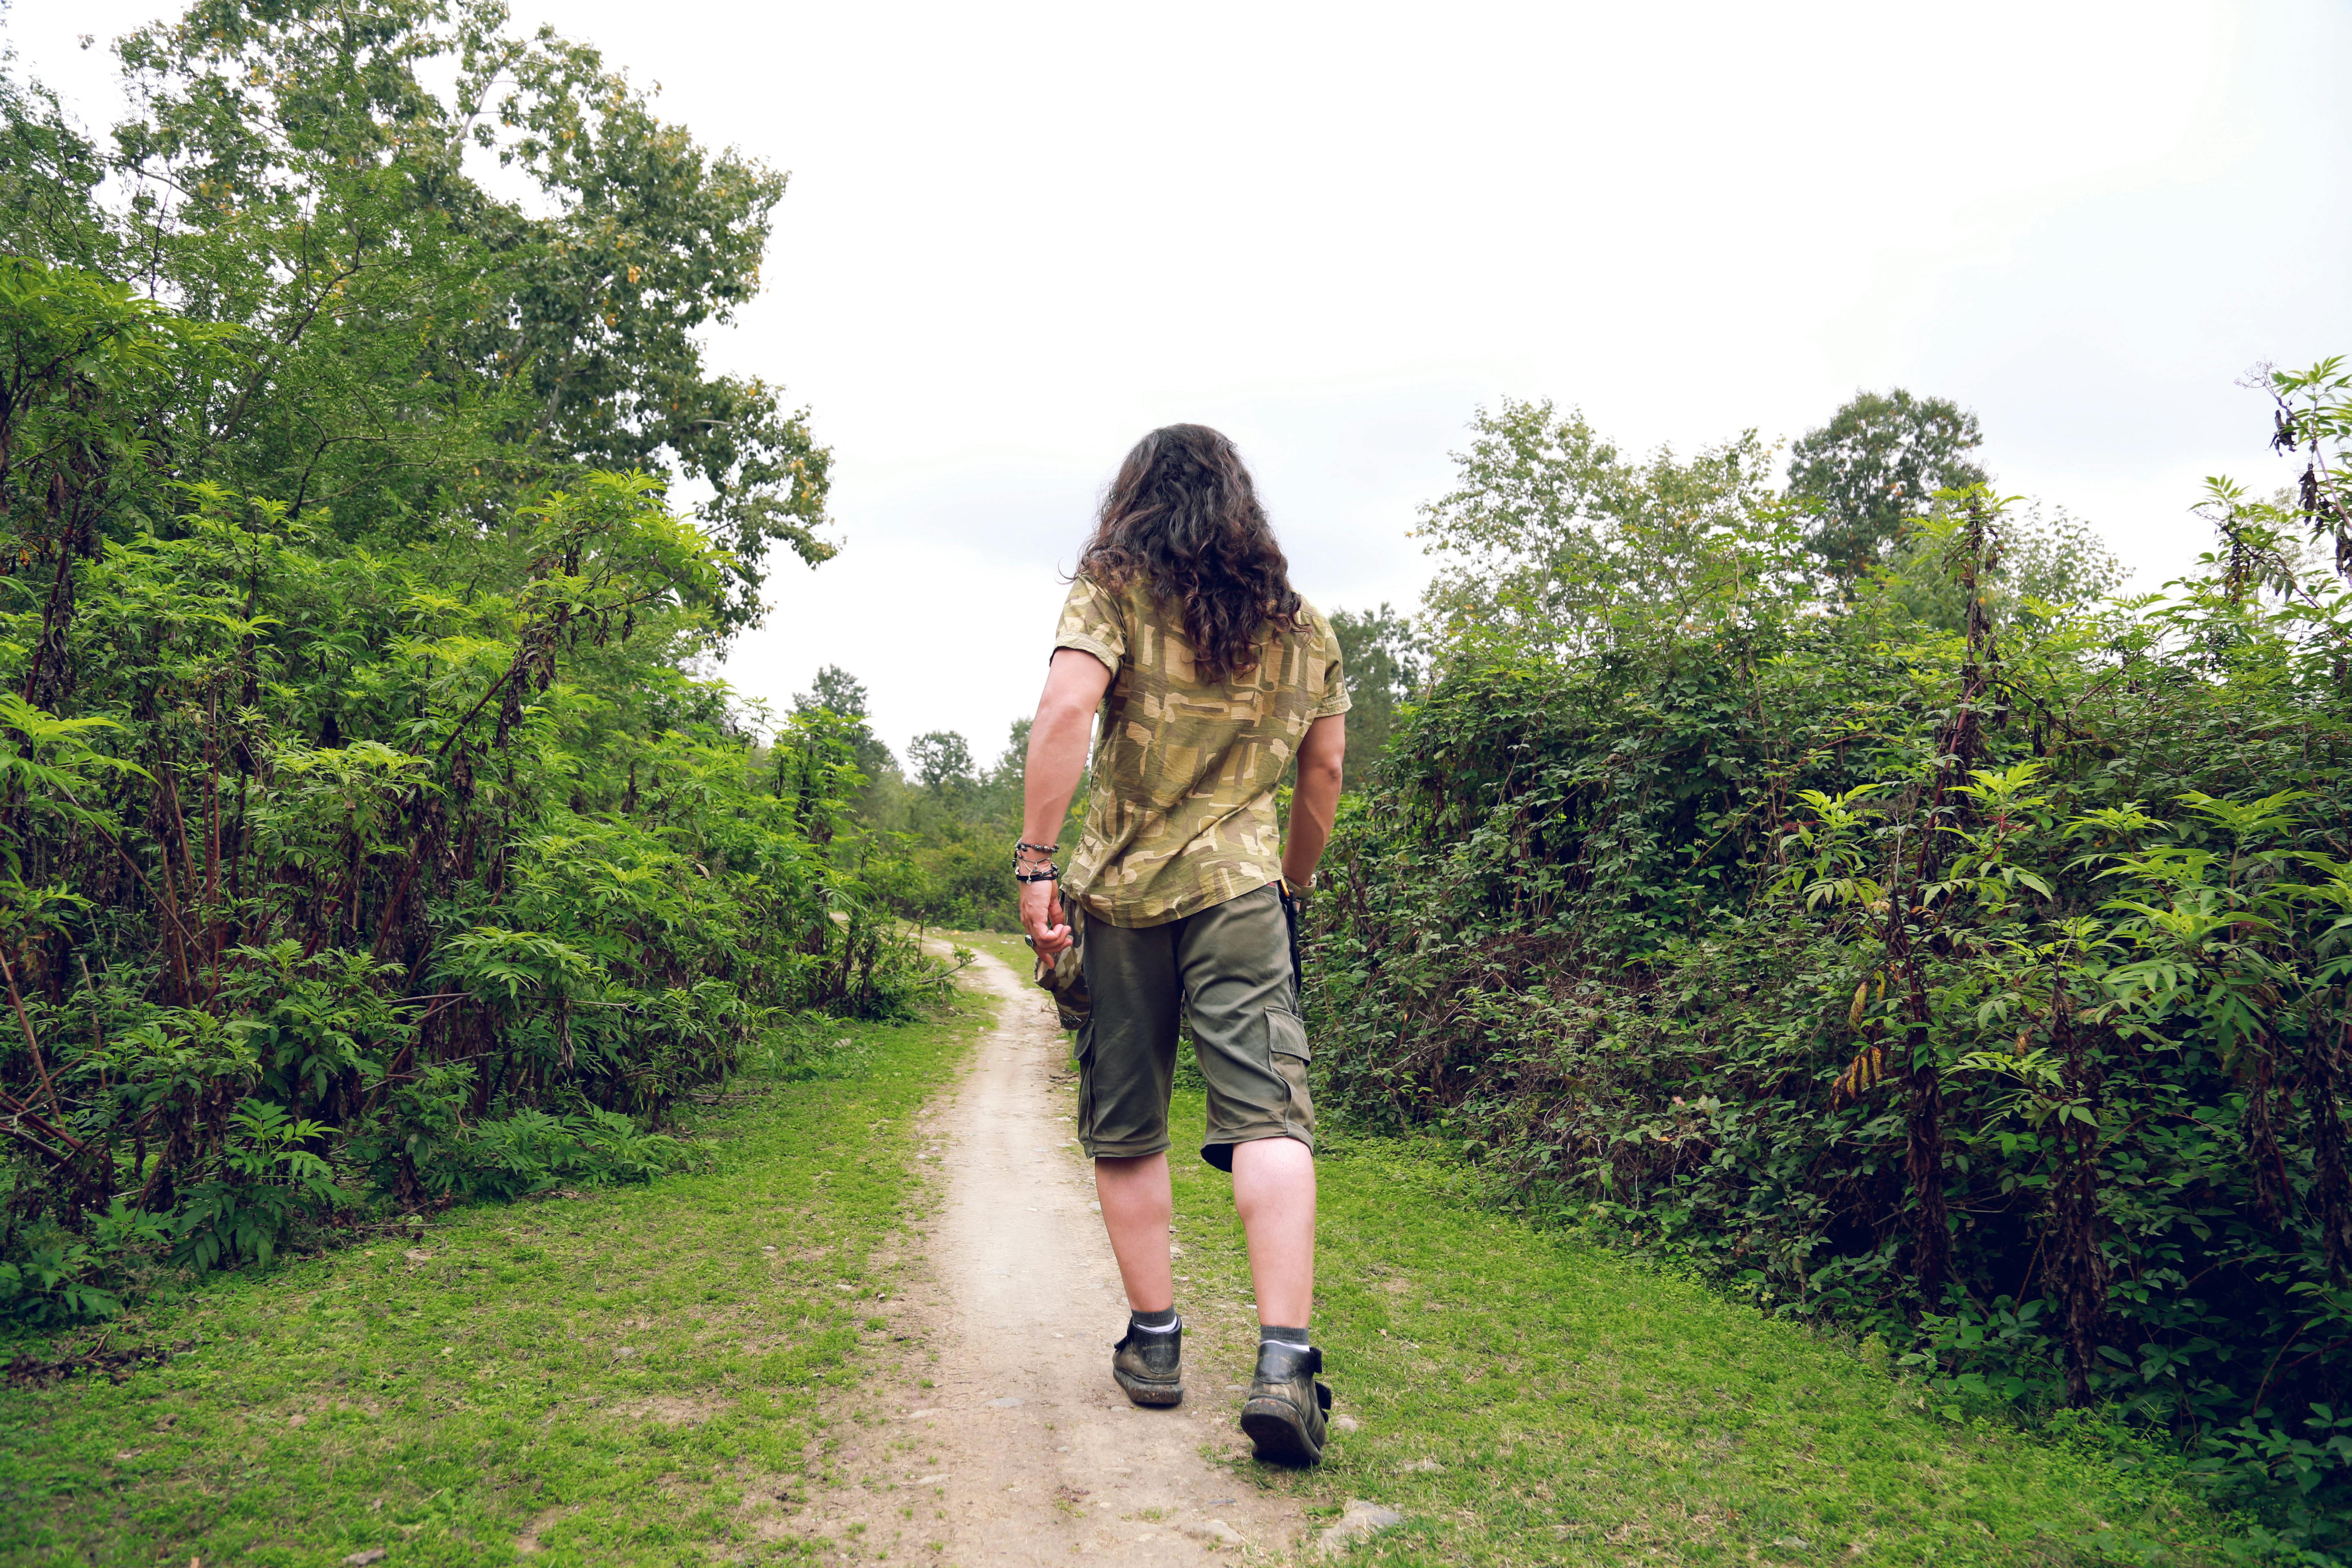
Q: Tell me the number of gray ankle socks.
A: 2